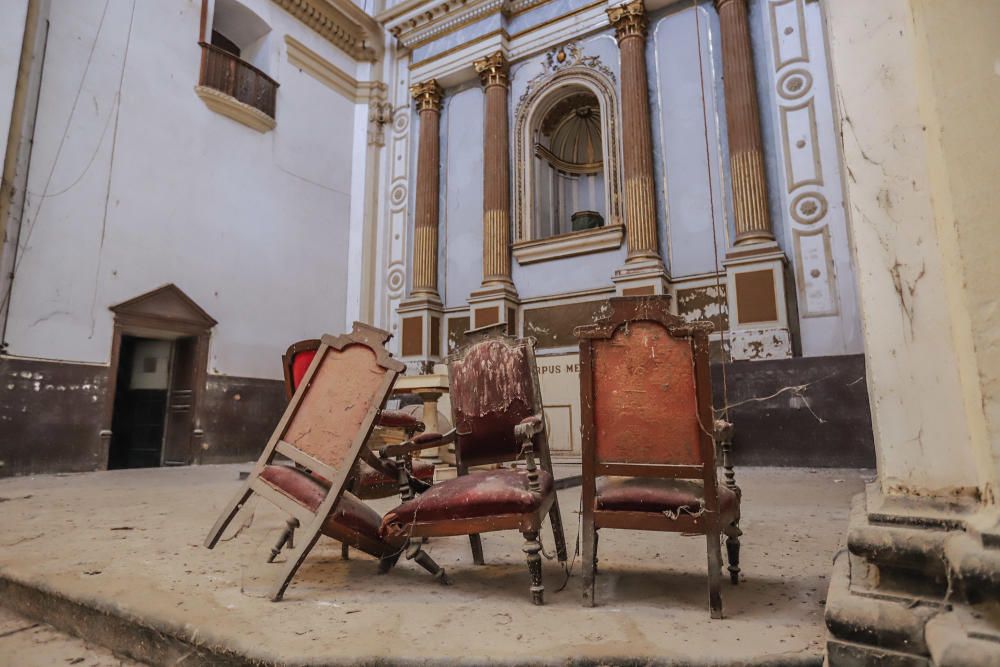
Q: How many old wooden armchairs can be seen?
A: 4